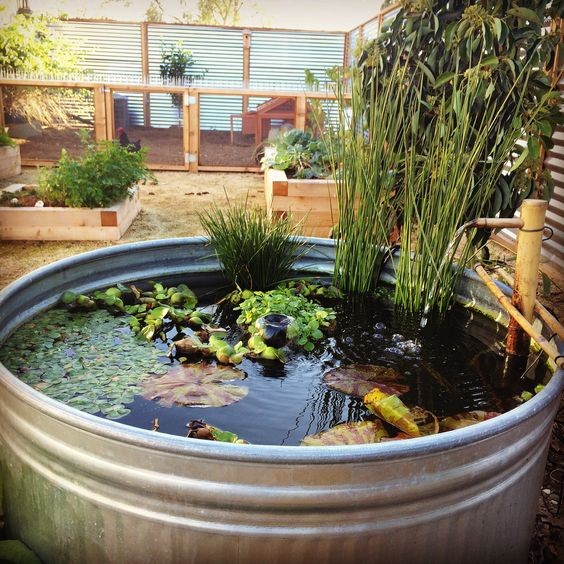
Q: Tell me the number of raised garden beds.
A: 3